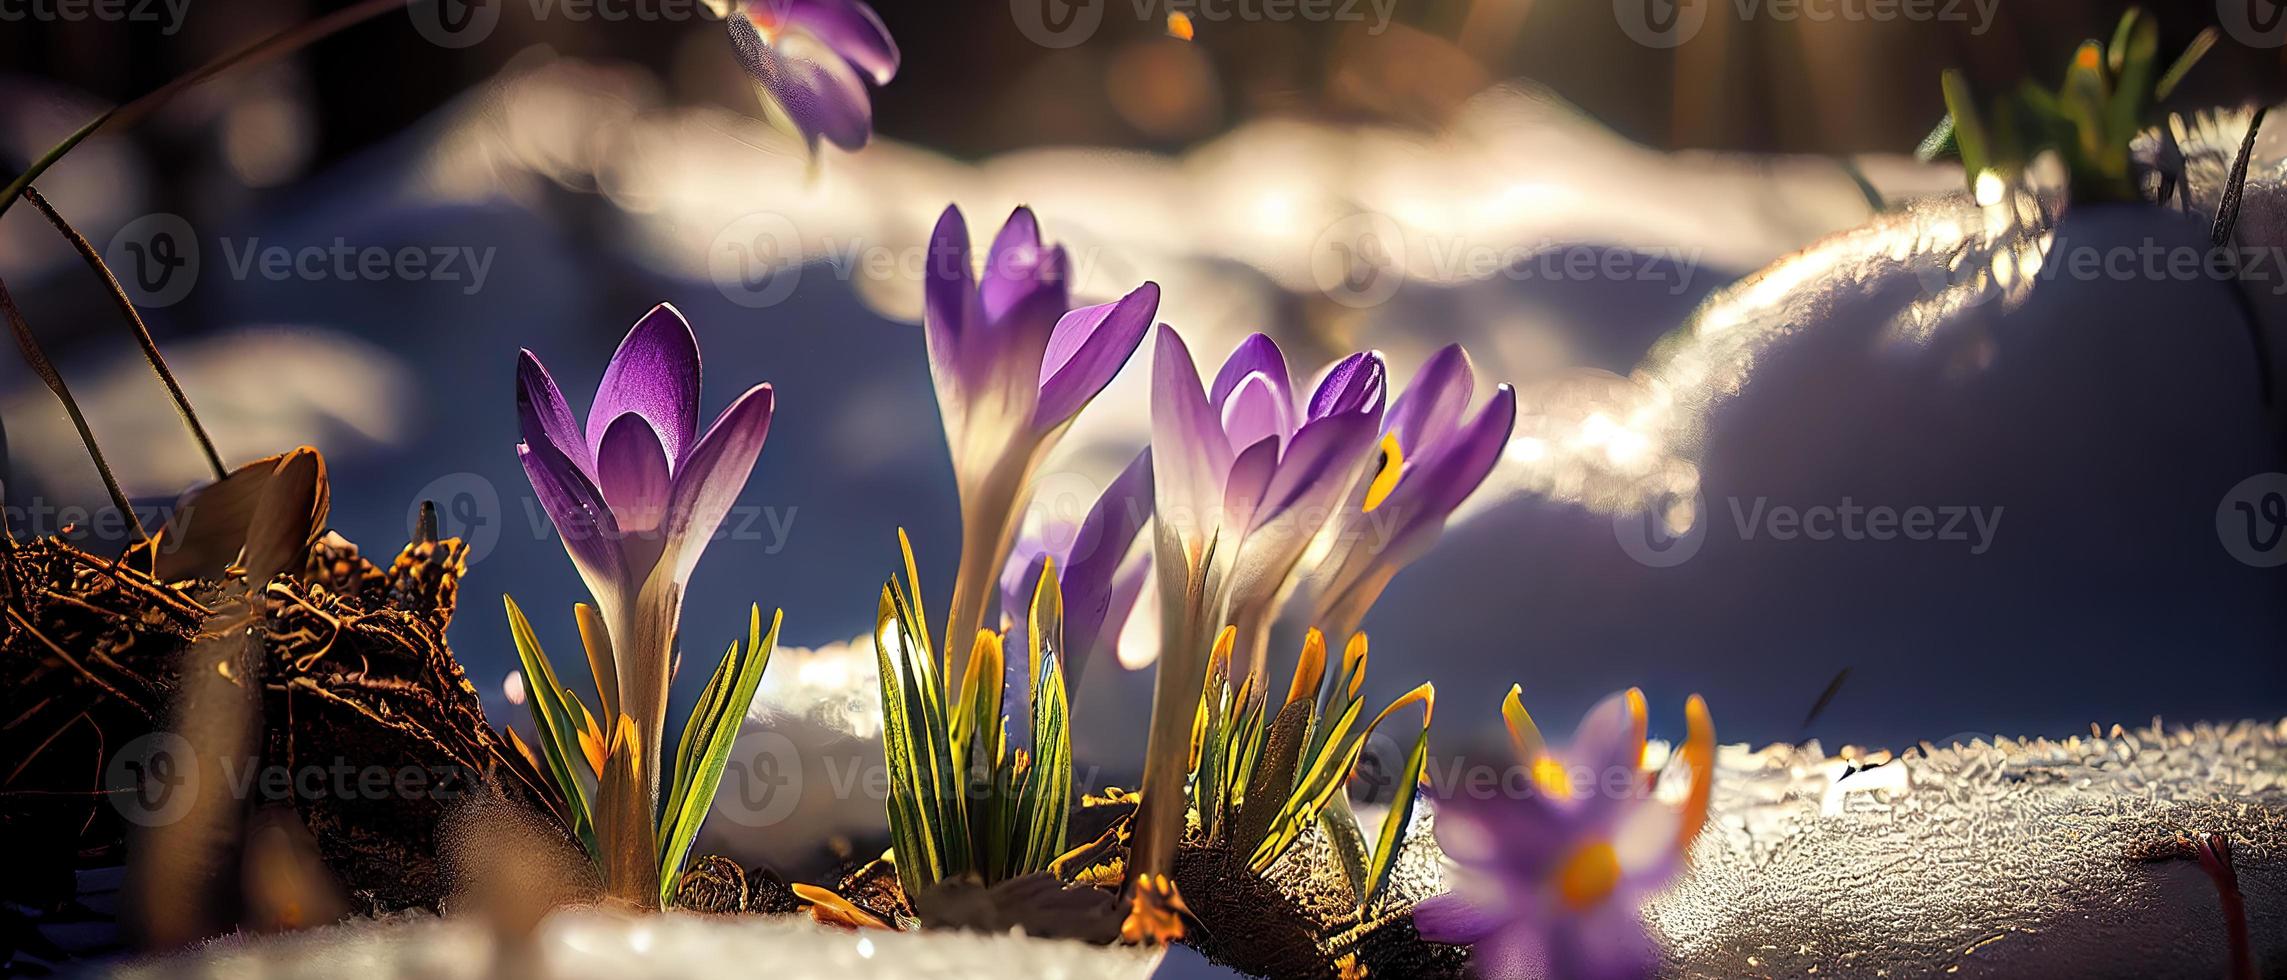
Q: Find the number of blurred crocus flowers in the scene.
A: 2